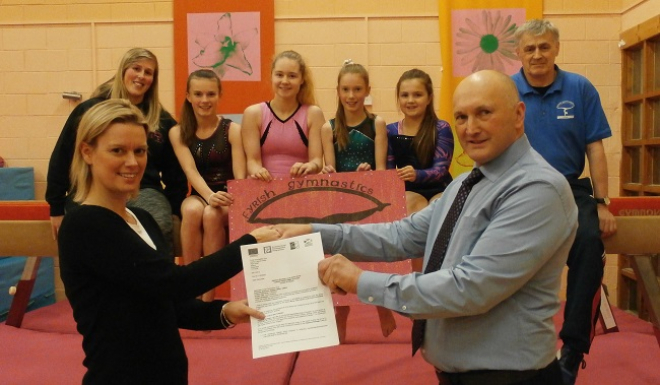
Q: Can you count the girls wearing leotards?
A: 4